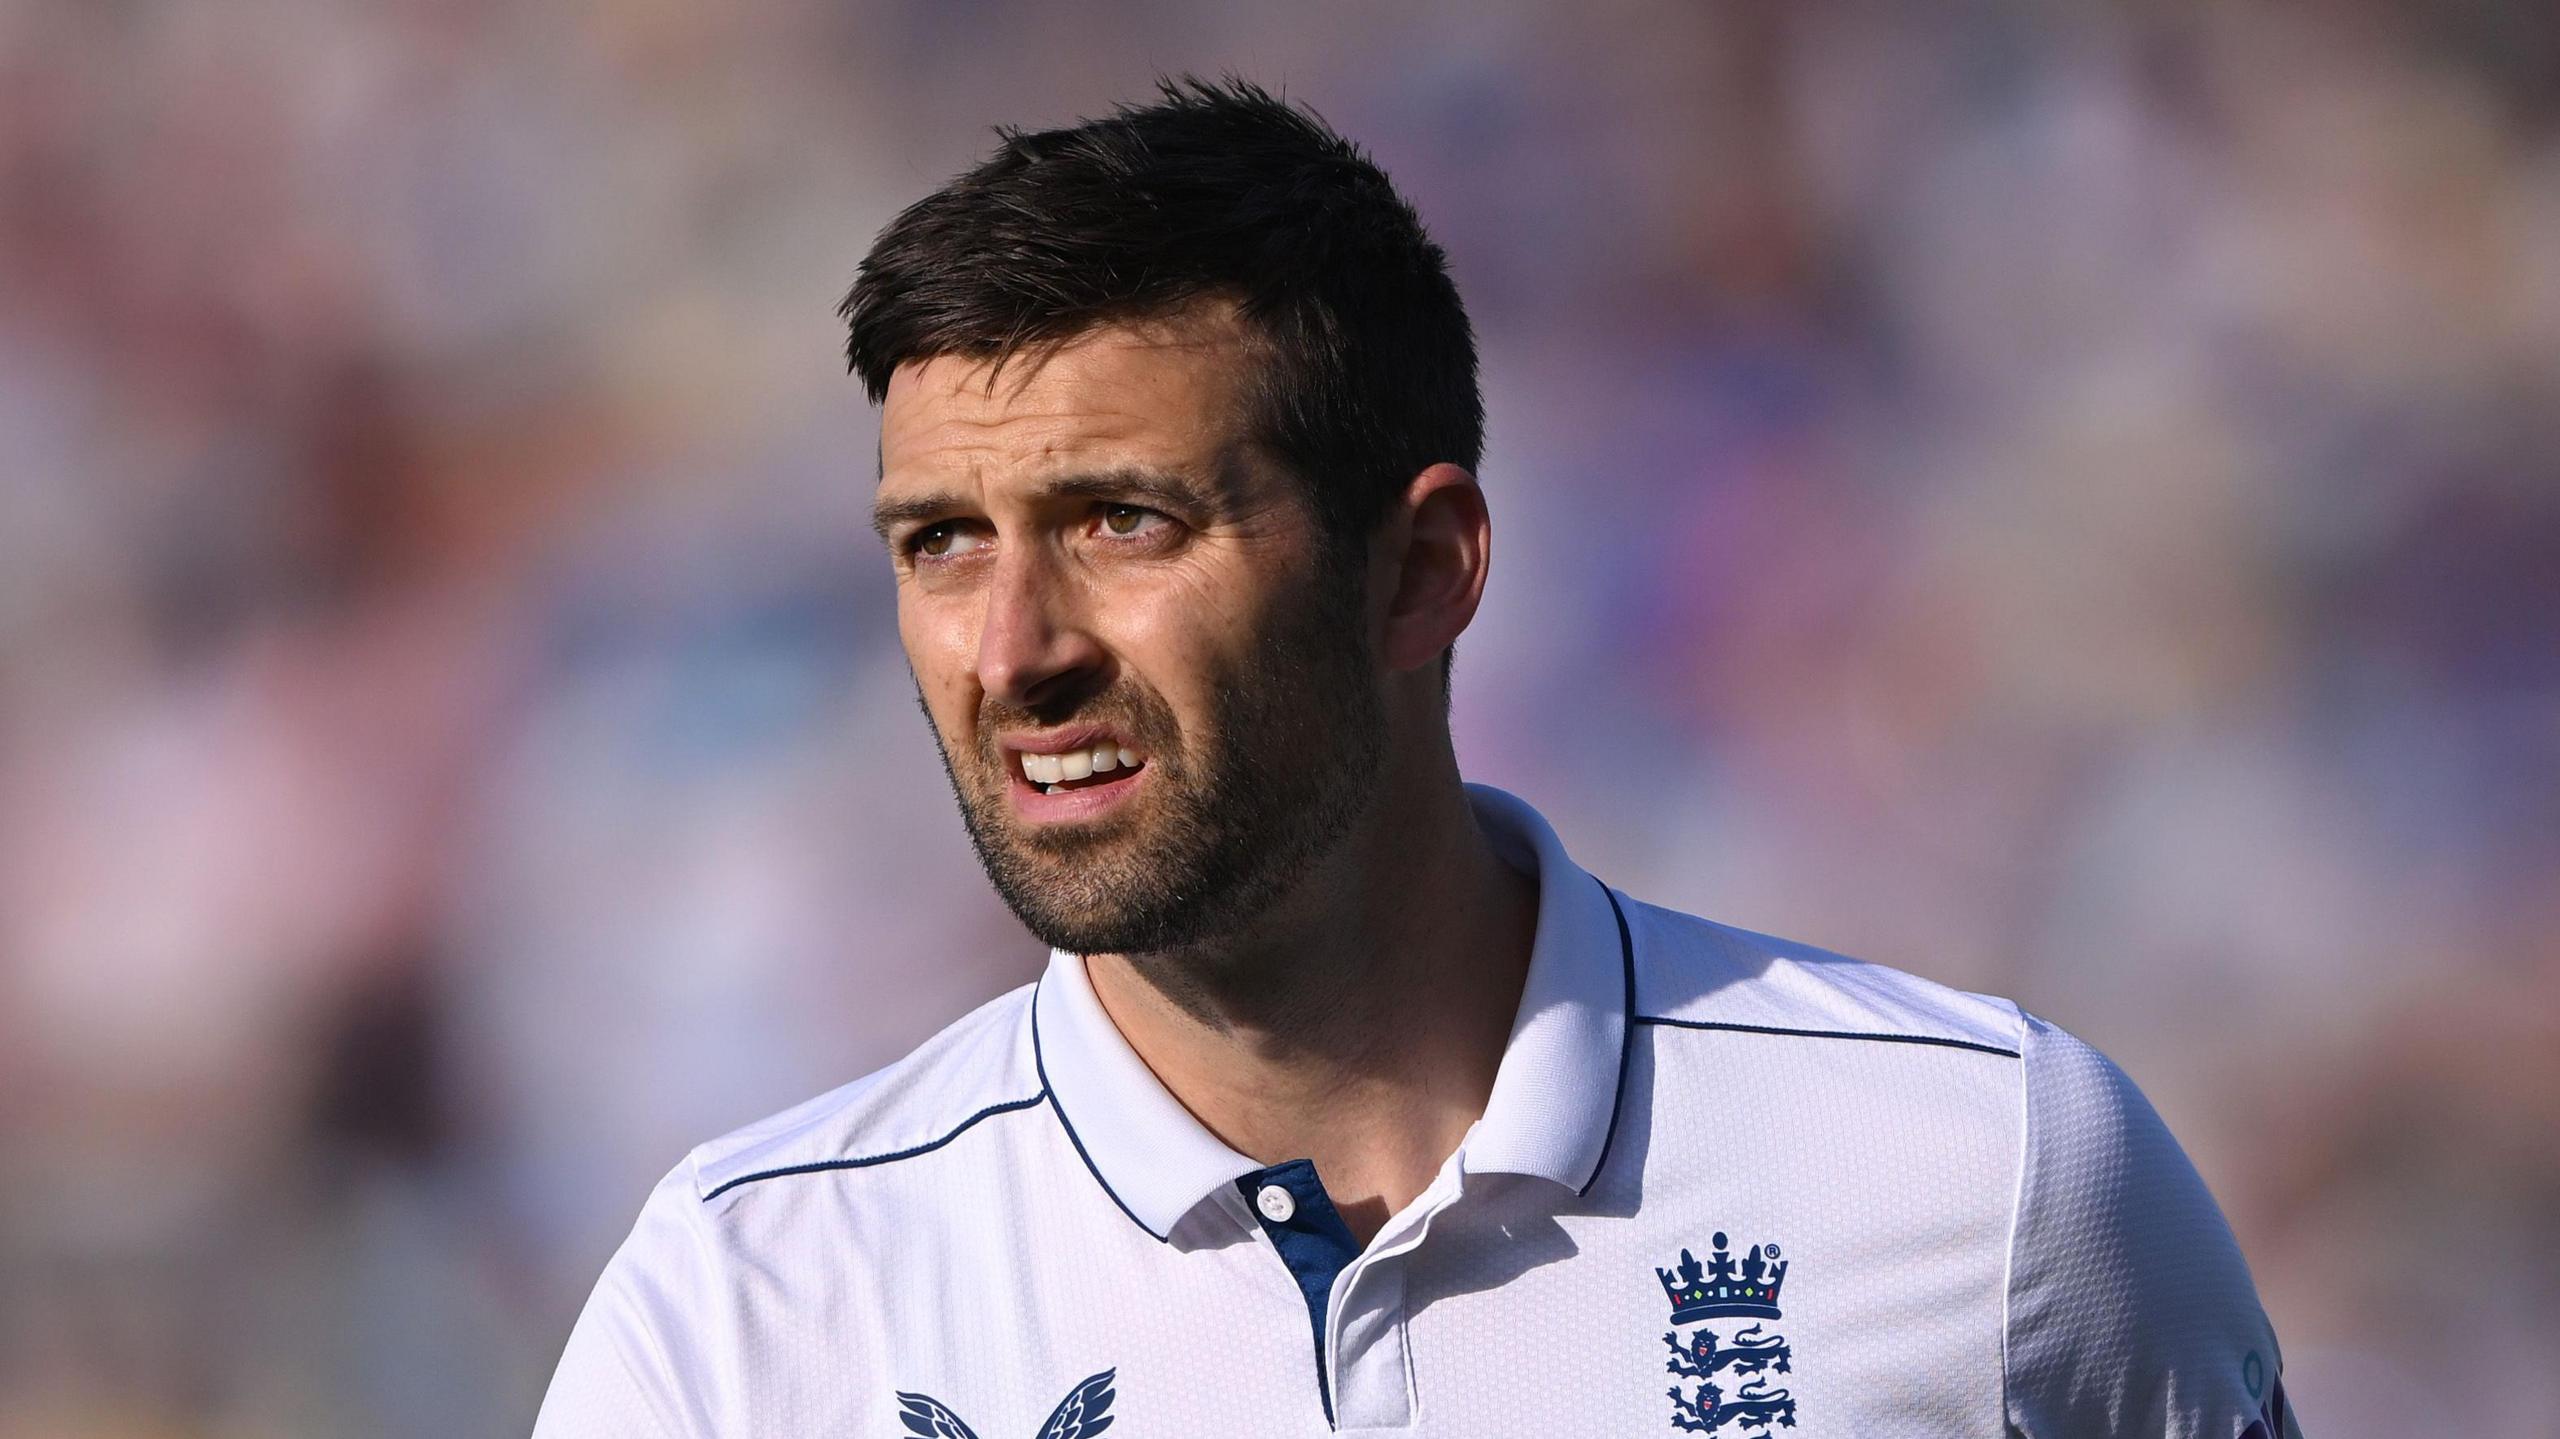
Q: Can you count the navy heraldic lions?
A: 2